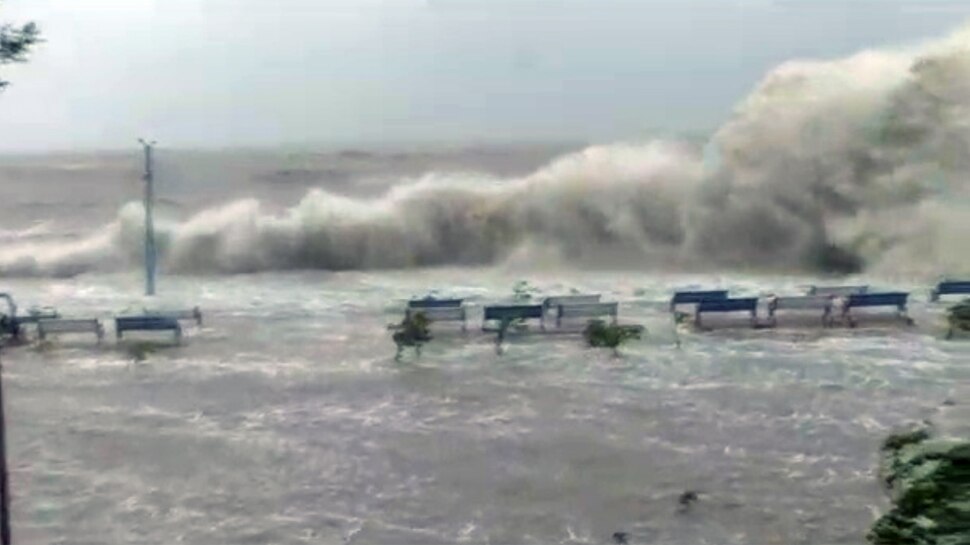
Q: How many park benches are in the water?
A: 15